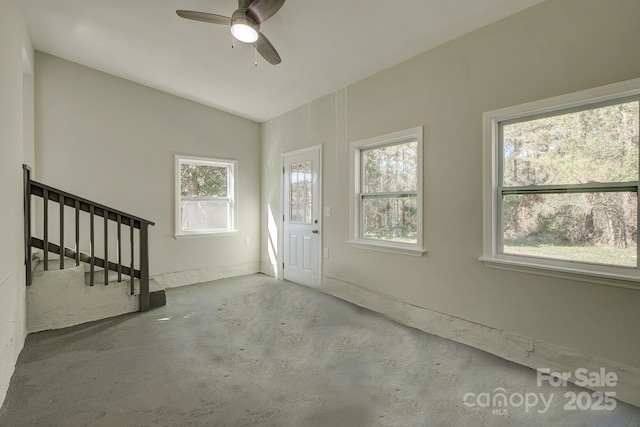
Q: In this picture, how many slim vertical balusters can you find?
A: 7